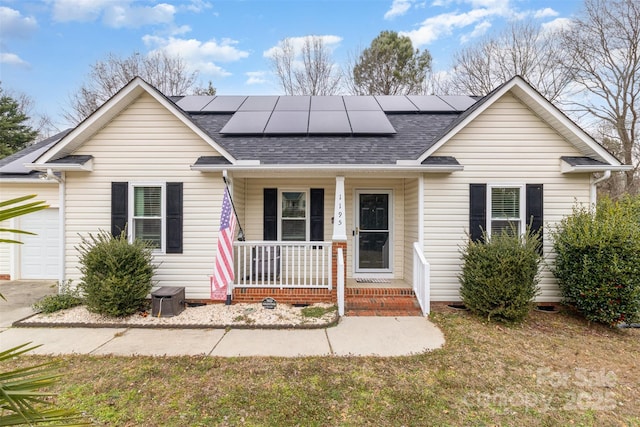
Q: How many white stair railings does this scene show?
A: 2